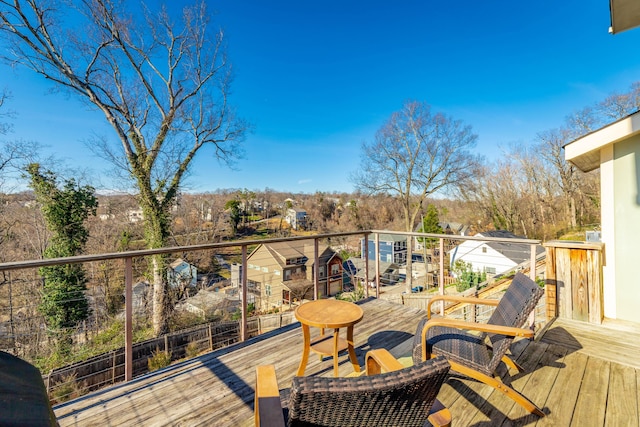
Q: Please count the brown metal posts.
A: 7